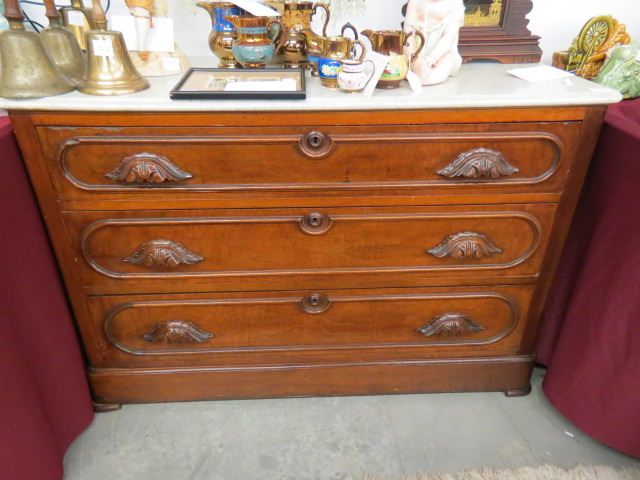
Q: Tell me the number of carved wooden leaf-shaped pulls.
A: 6